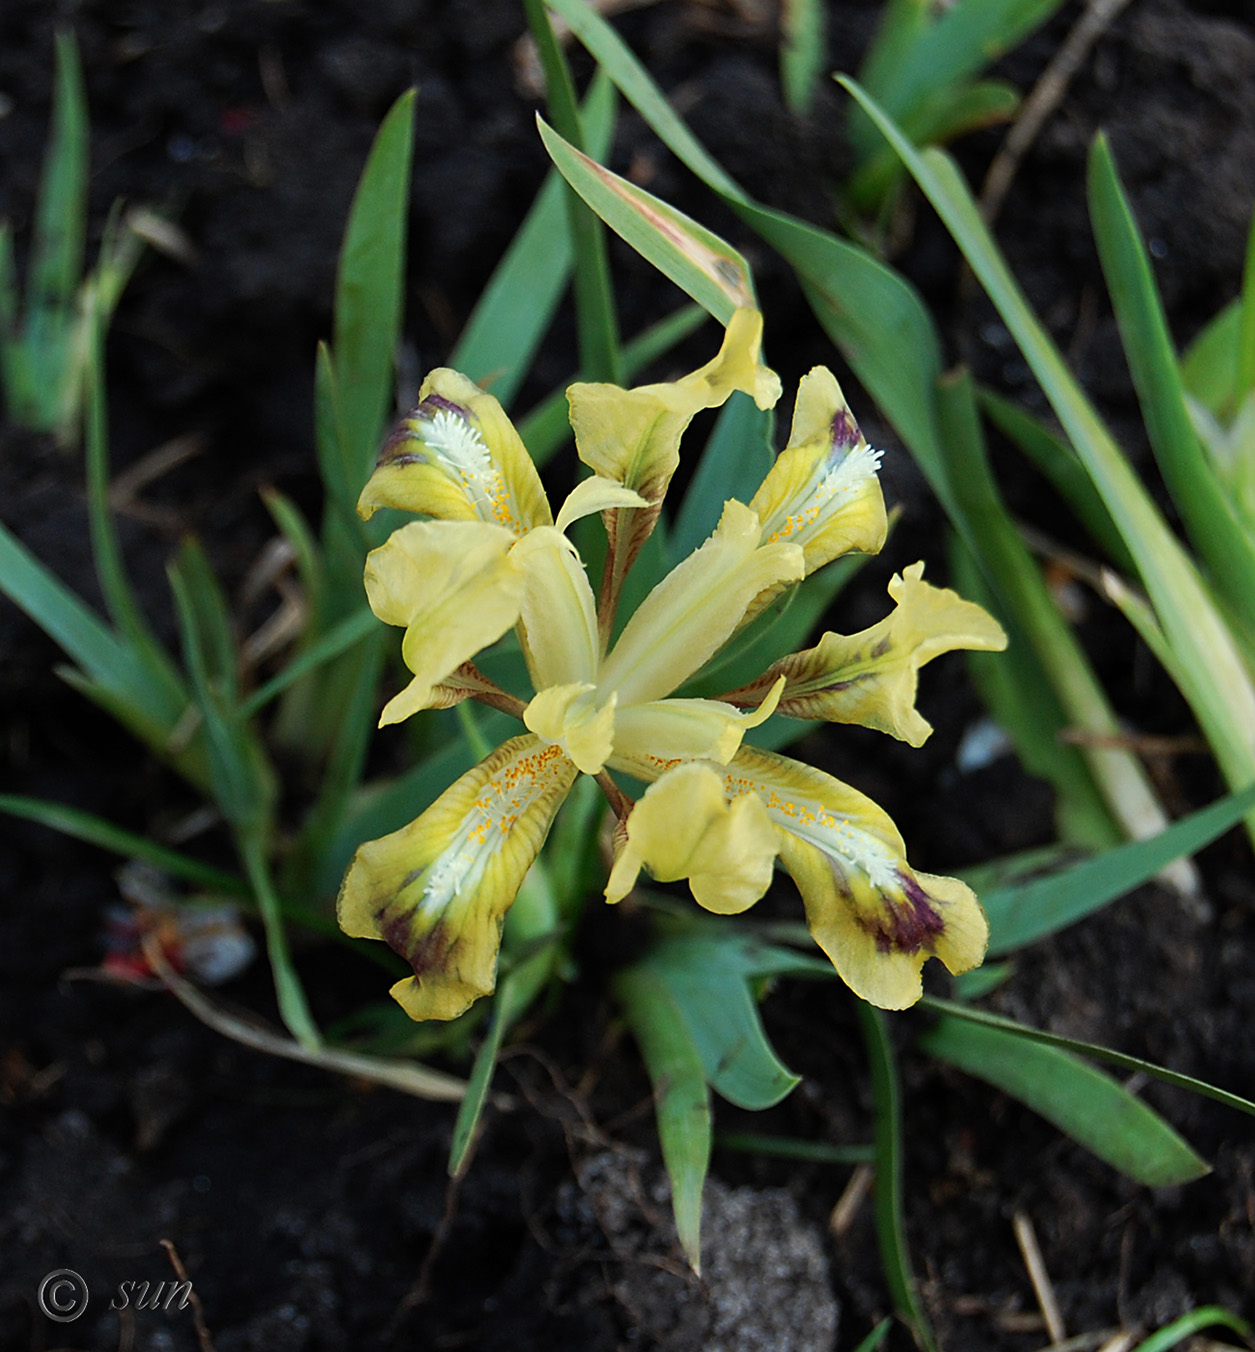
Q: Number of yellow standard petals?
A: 4